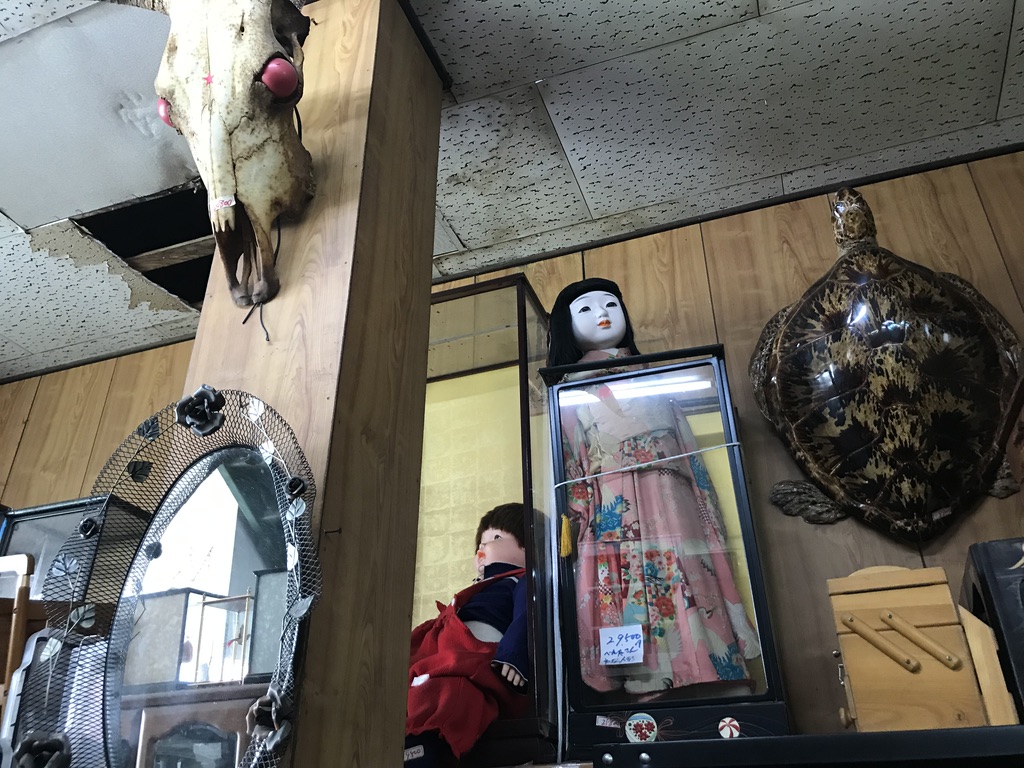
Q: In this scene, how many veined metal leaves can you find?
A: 10